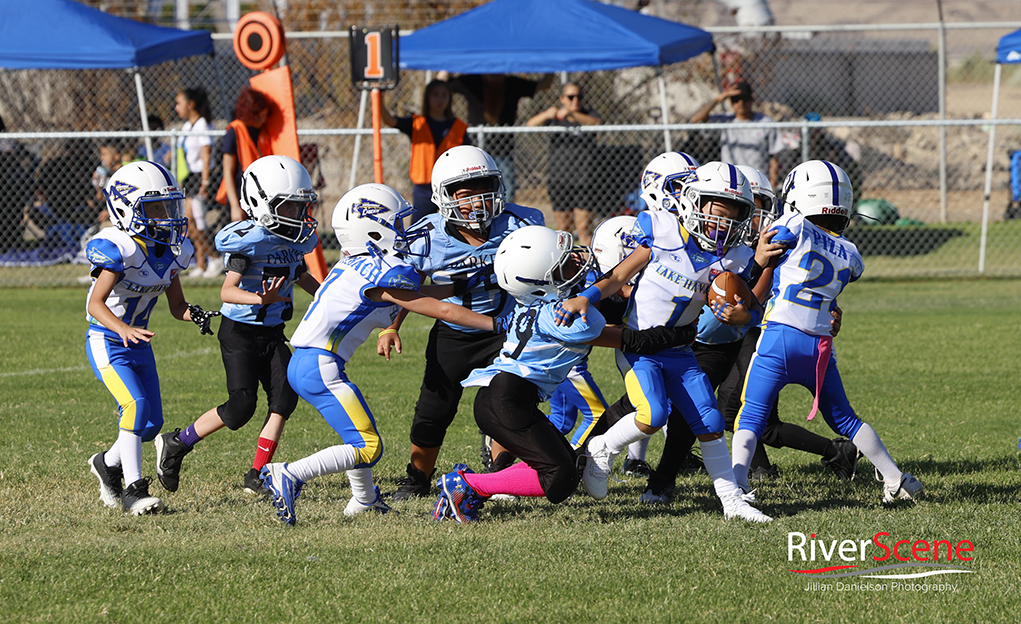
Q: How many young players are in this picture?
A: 10